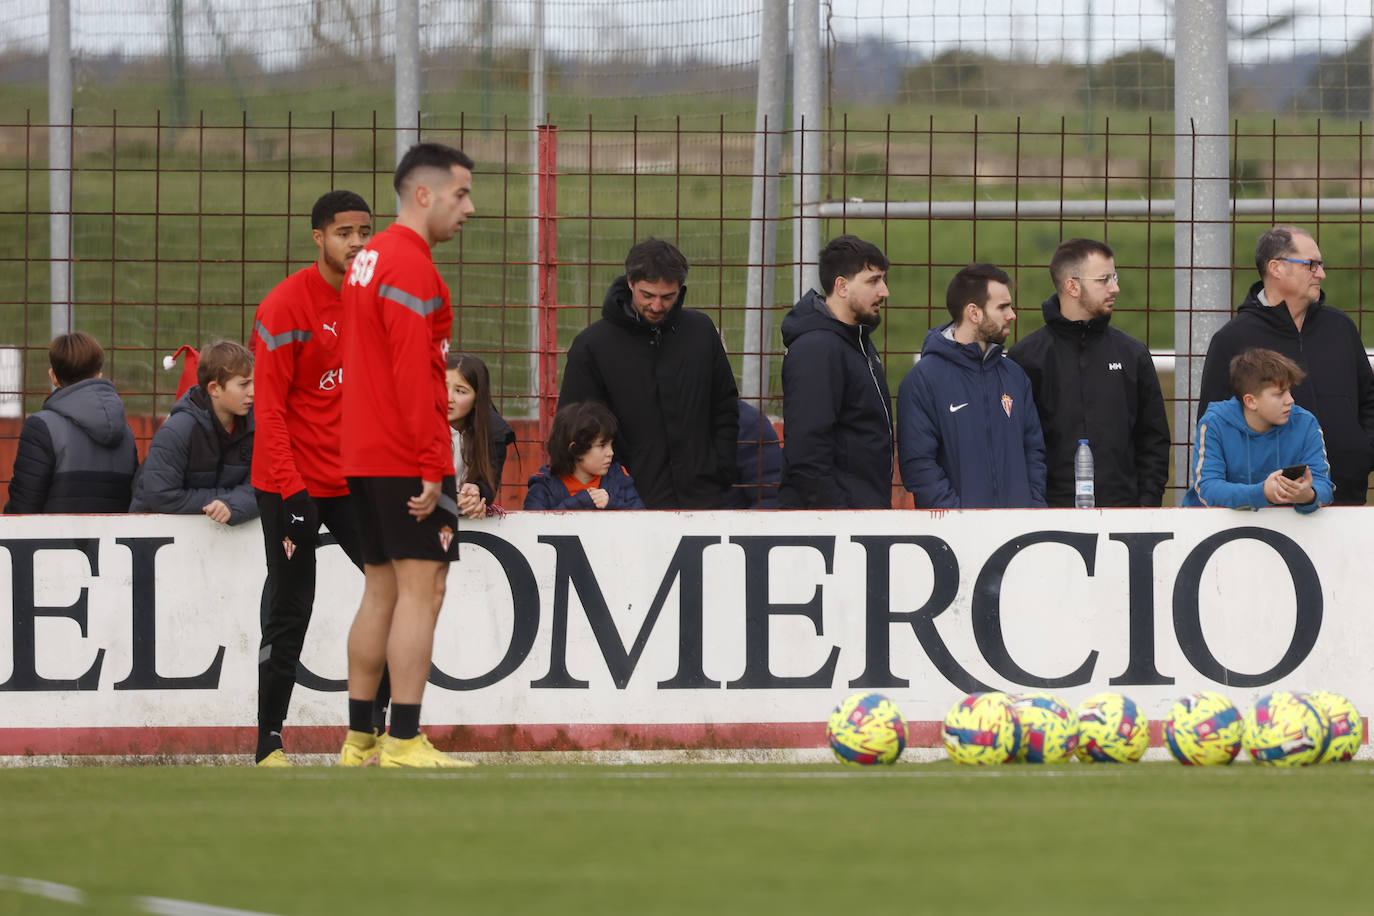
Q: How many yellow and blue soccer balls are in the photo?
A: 7